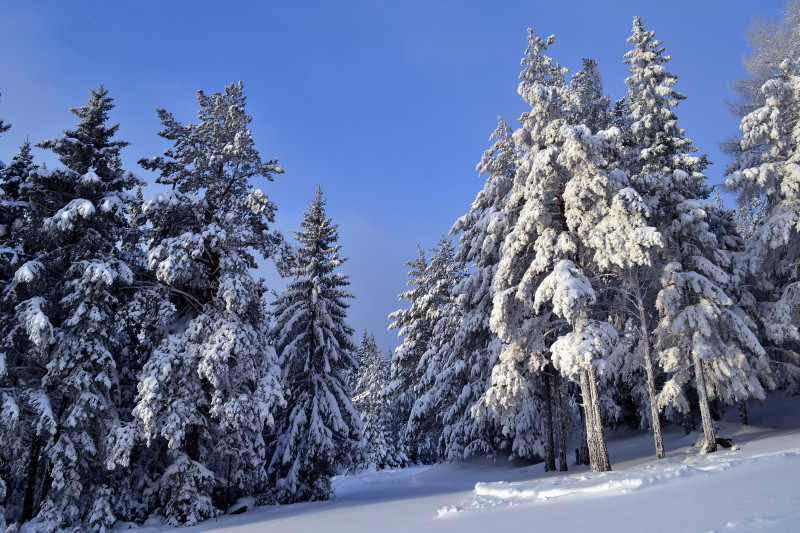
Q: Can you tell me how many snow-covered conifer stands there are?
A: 2